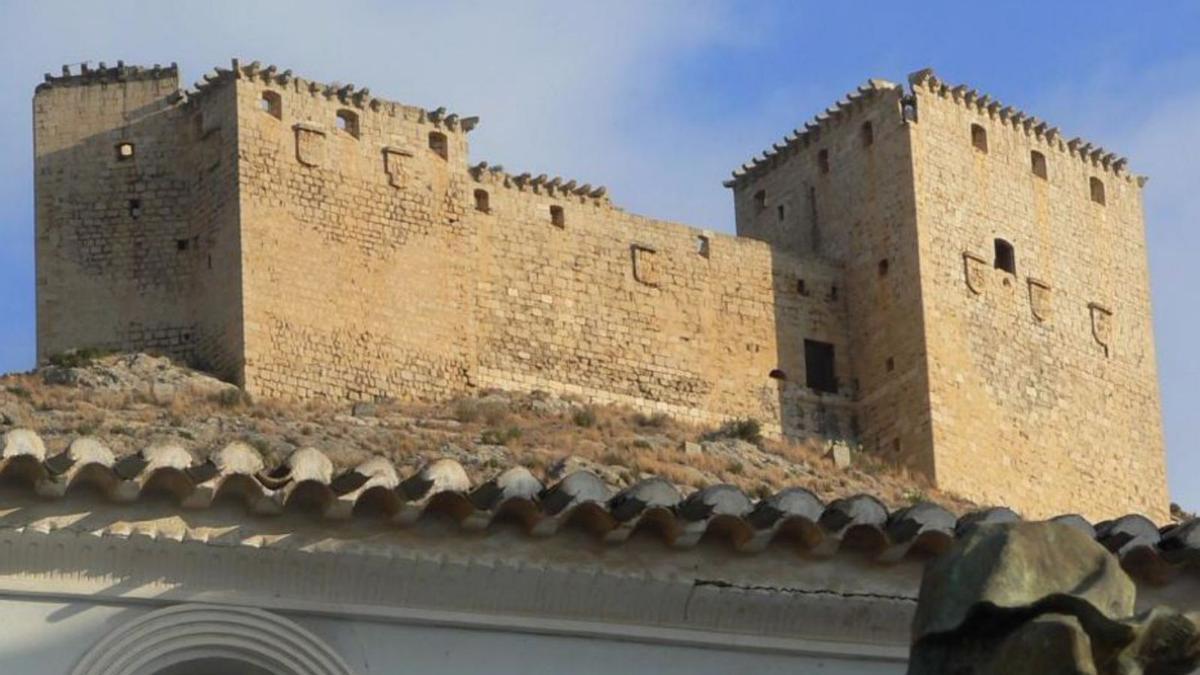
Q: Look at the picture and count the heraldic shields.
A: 6